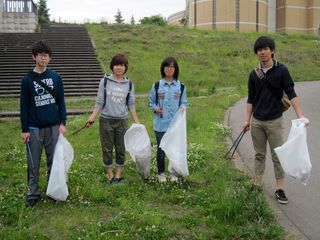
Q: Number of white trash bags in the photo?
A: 4